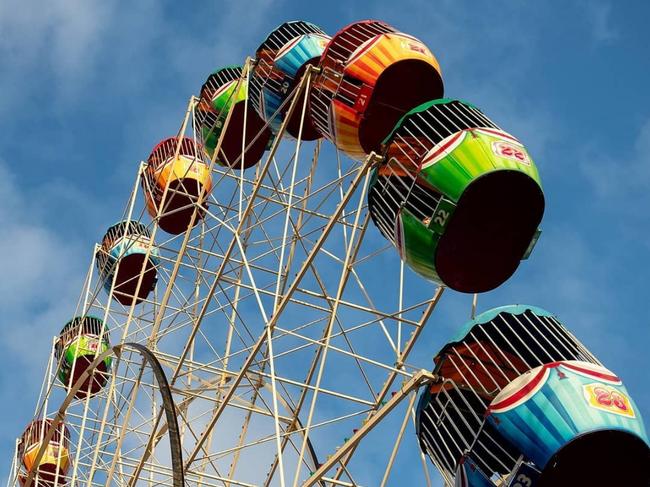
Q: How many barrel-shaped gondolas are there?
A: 9